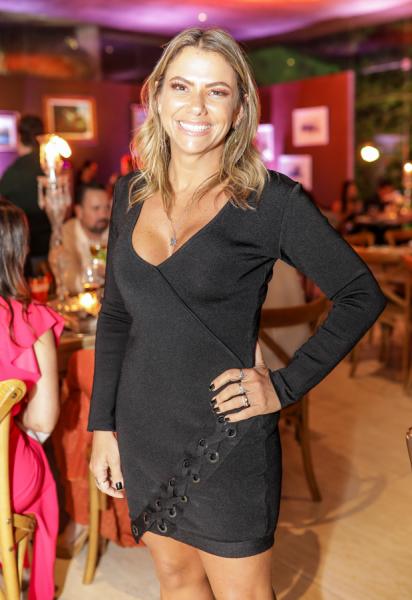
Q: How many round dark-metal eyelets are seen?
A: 13